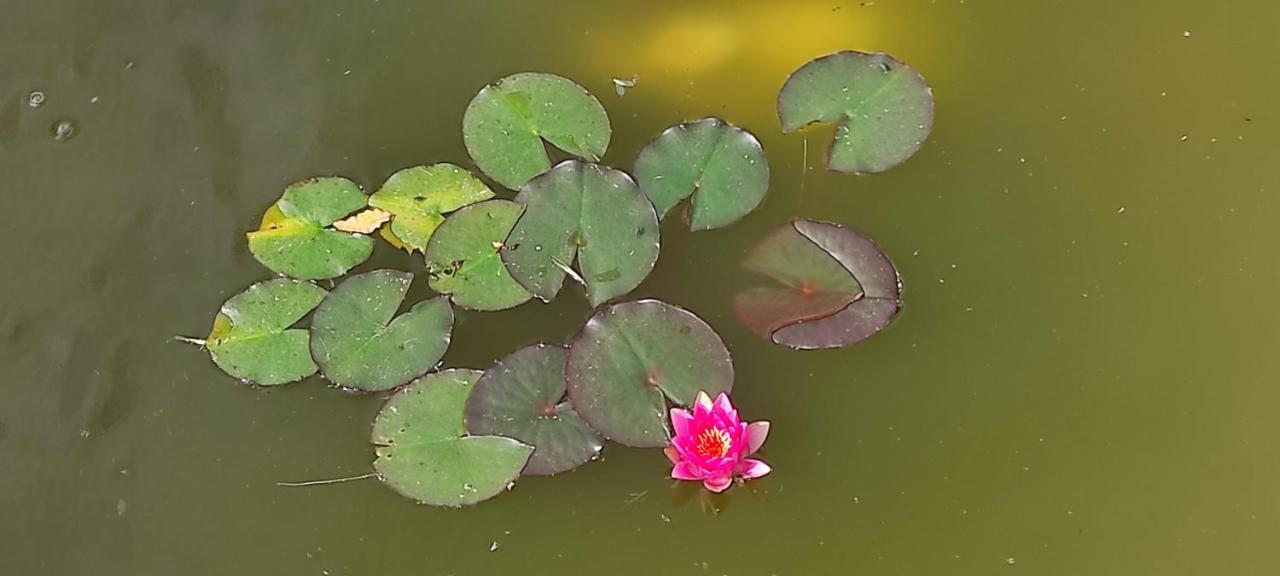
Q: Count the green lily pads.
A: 12